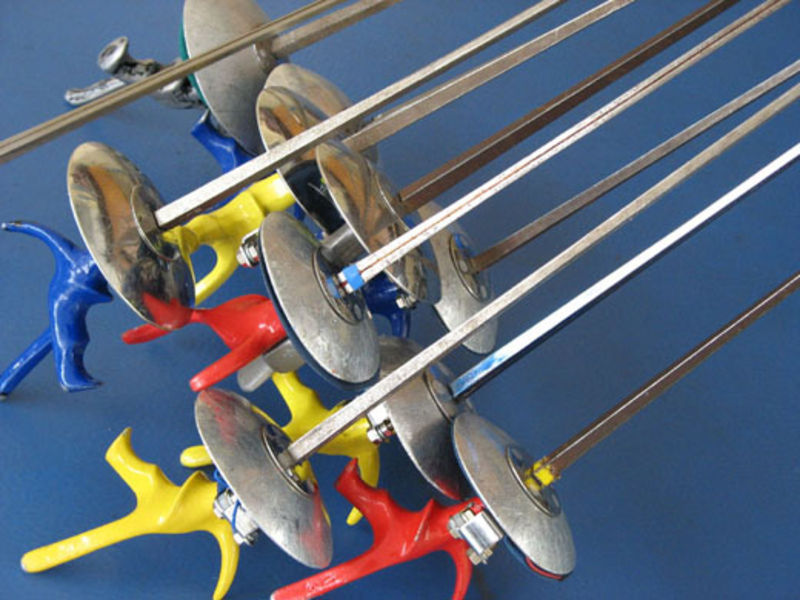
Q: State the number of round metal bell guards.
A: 10